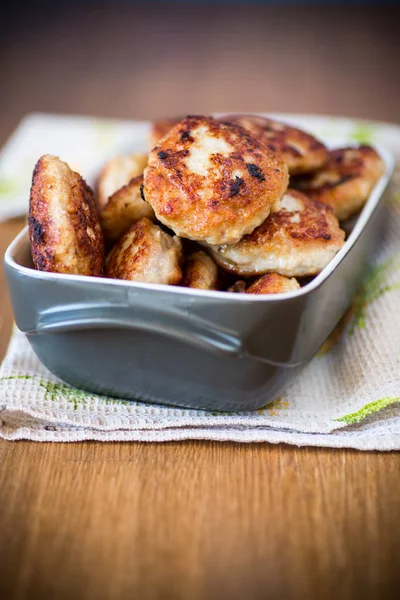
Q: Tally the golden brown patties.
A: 11